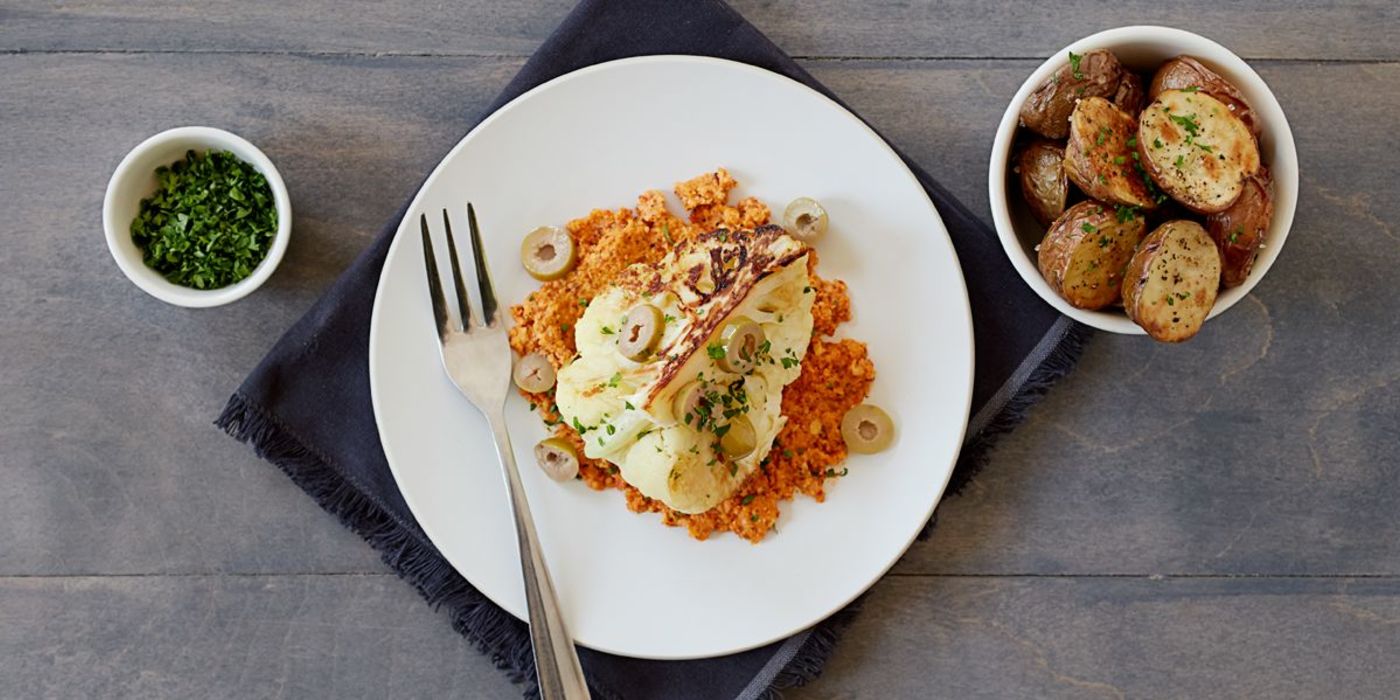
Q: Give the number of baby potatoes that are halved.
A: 4